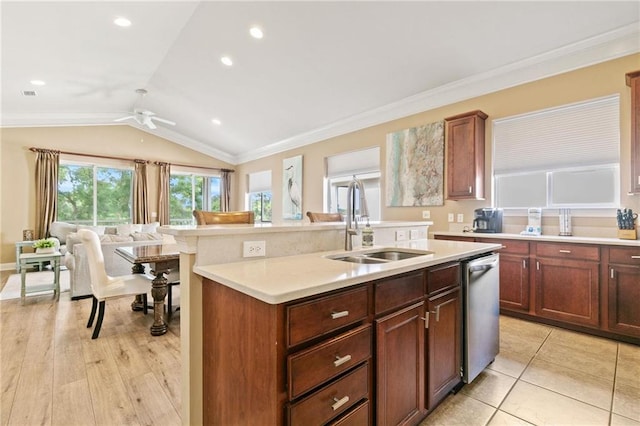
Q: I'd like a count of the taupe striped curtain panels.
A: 4